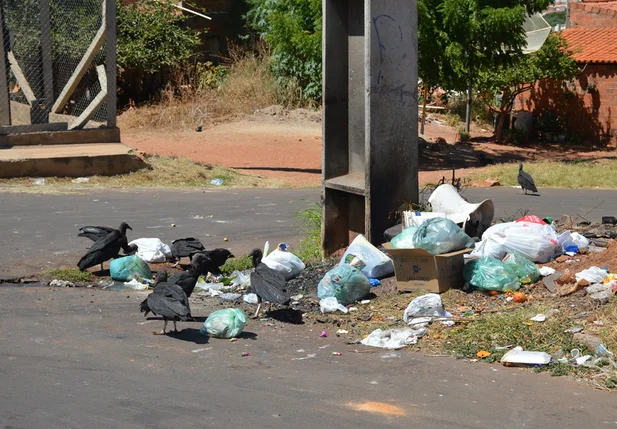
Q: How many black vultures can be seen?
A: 8